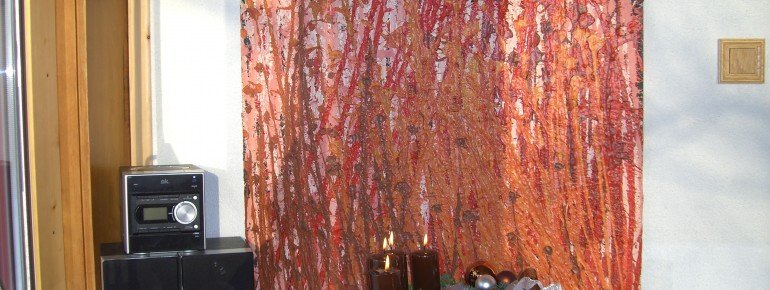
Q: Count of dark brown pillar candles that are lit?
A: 4